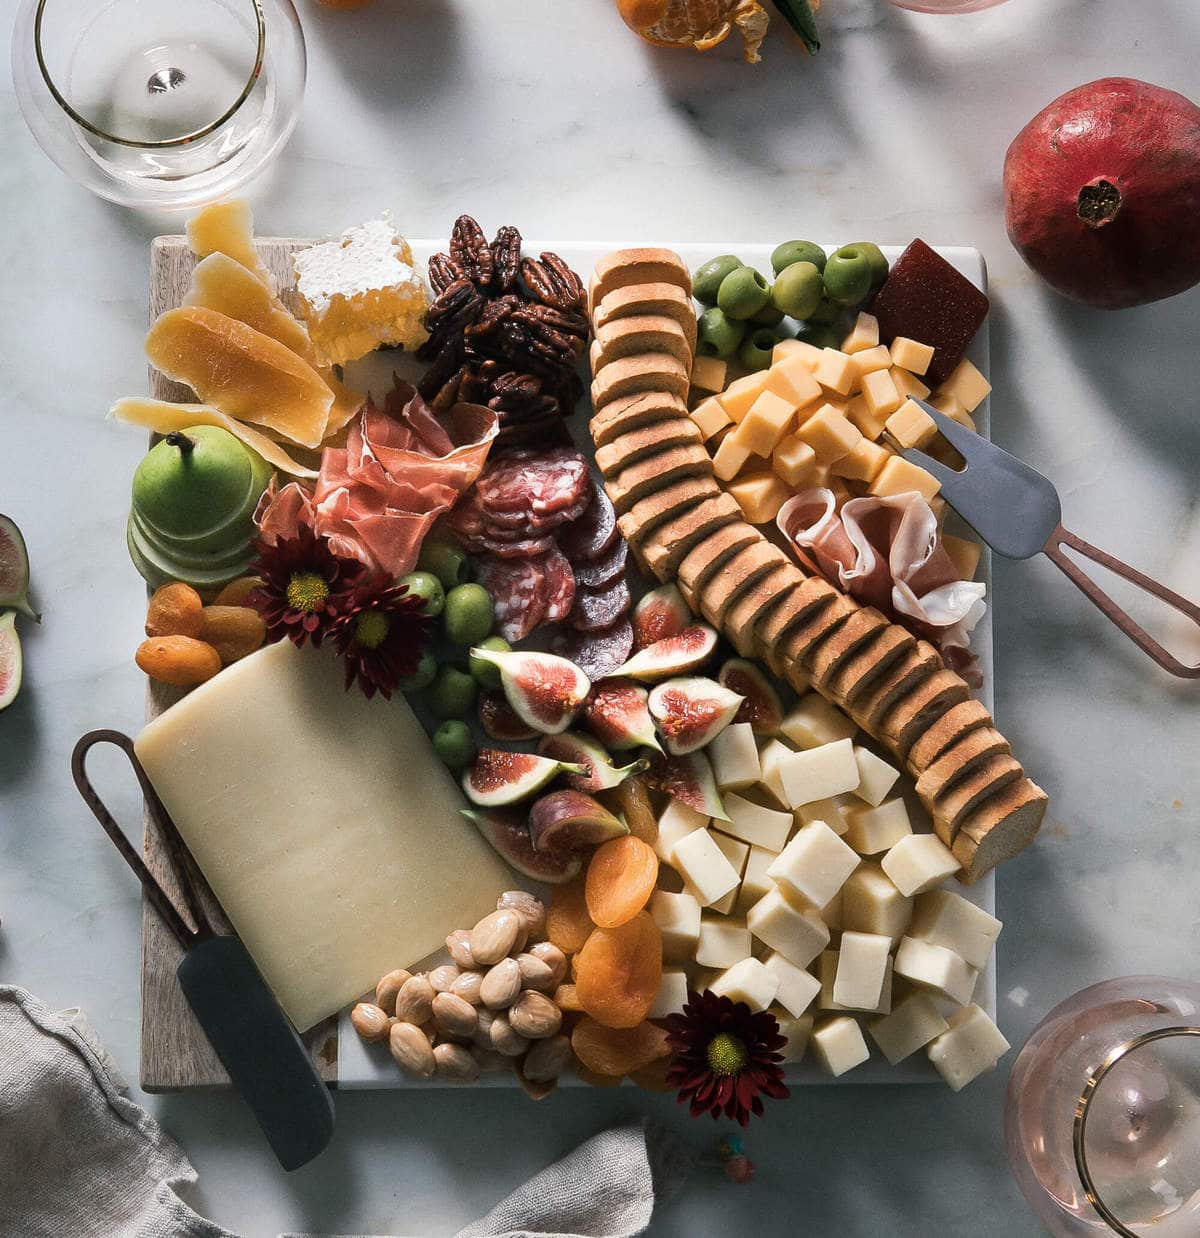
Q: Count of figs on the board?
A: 12